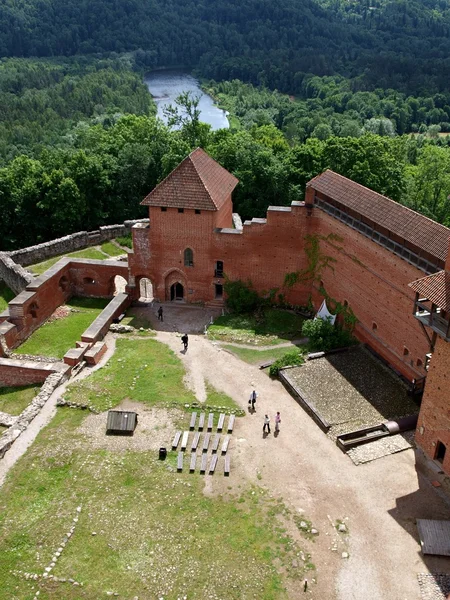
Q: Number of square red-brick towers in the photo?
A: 1